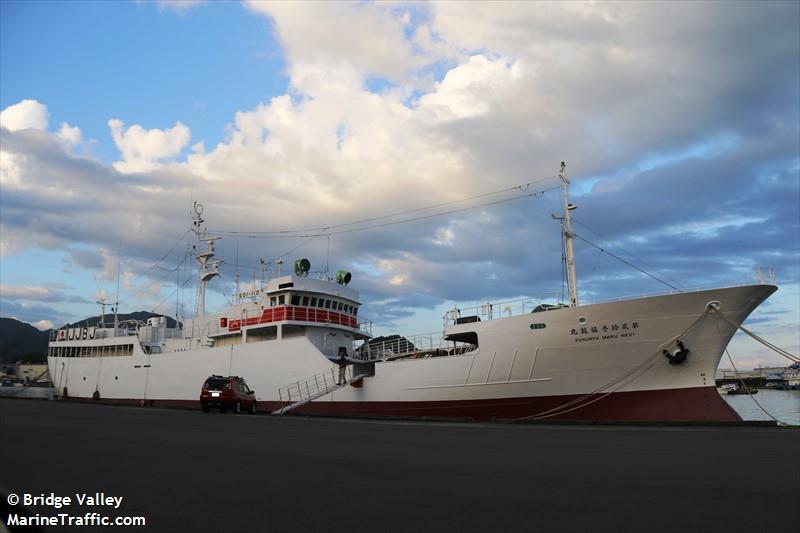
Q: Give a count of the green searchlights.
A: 2